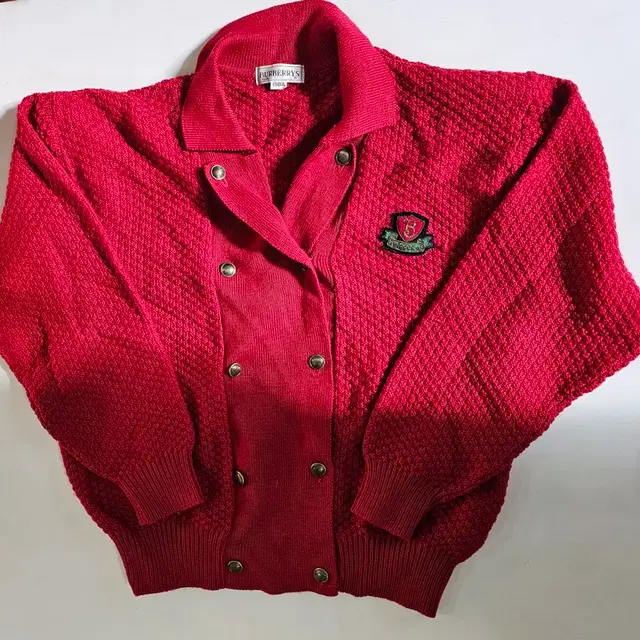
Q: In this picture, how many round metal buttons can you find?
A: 9